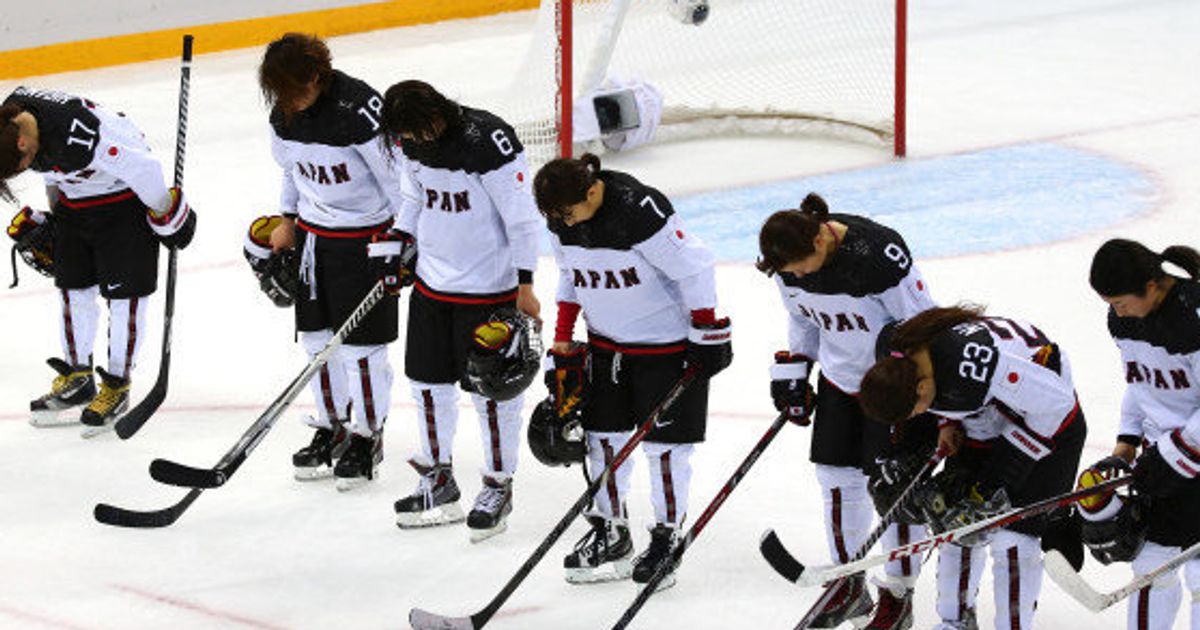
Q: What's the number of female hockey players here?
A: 7